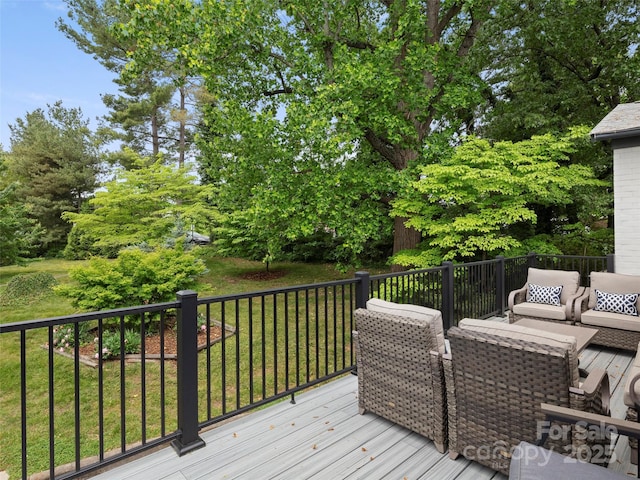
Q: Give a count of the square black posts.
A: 6